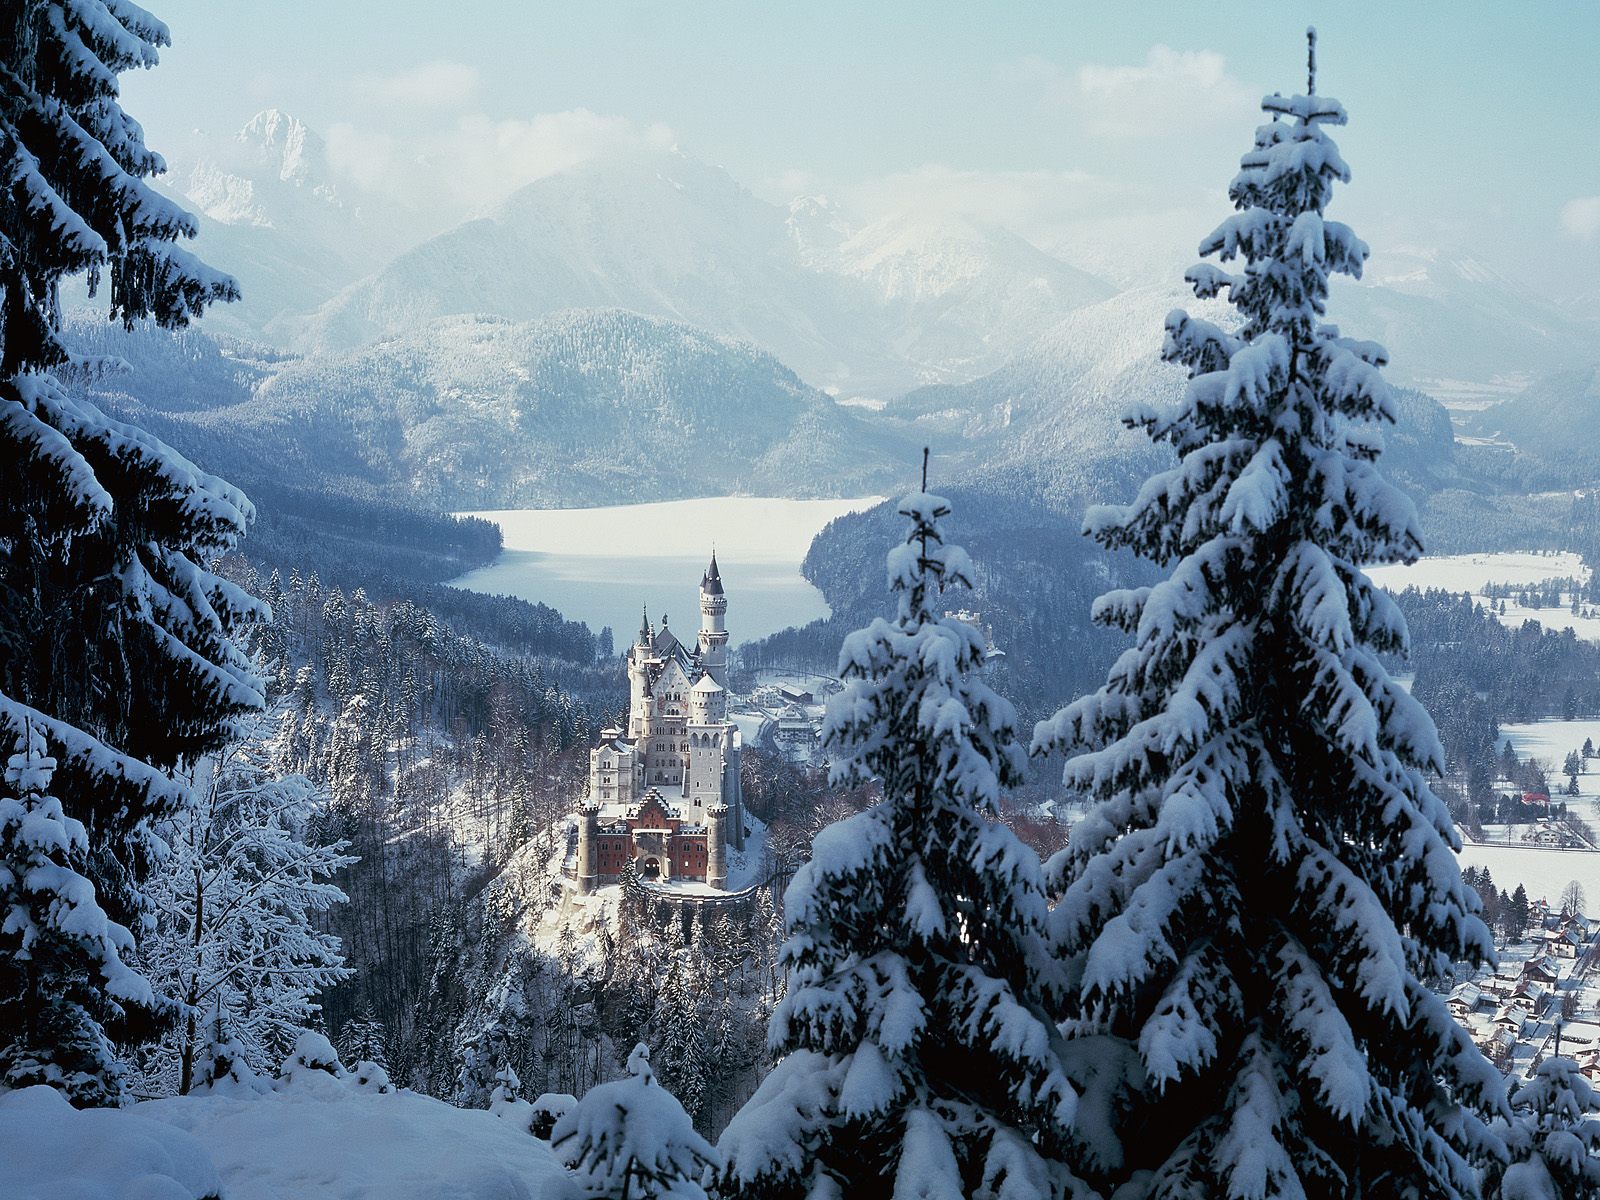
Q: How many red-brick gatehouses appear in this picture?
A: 1